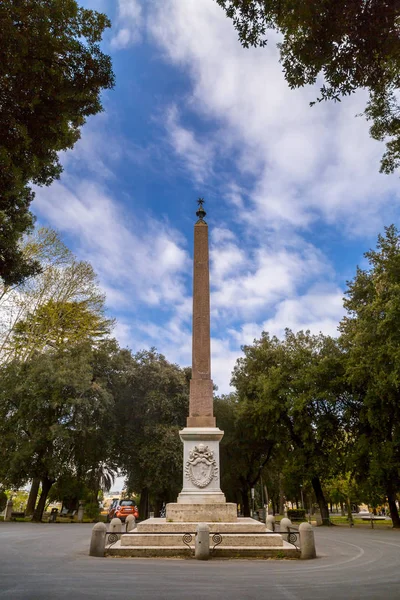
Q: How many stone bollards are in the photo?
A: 7